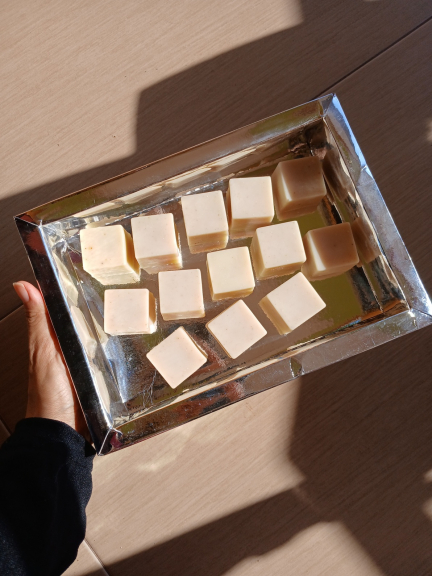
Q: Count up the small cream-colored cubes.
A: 13